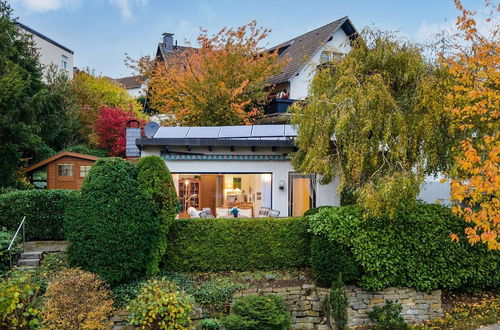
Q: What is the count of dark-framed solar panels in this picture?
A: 5